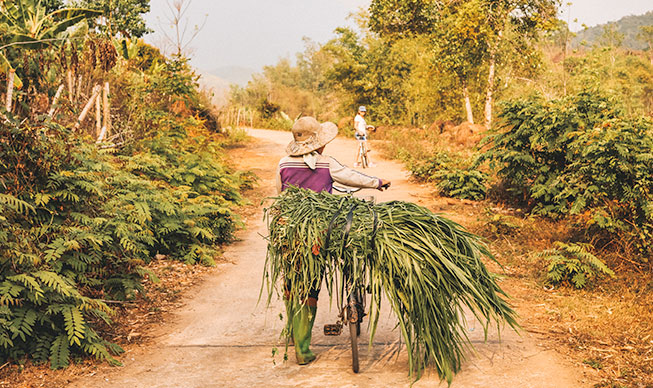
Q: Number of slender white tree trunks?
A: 2